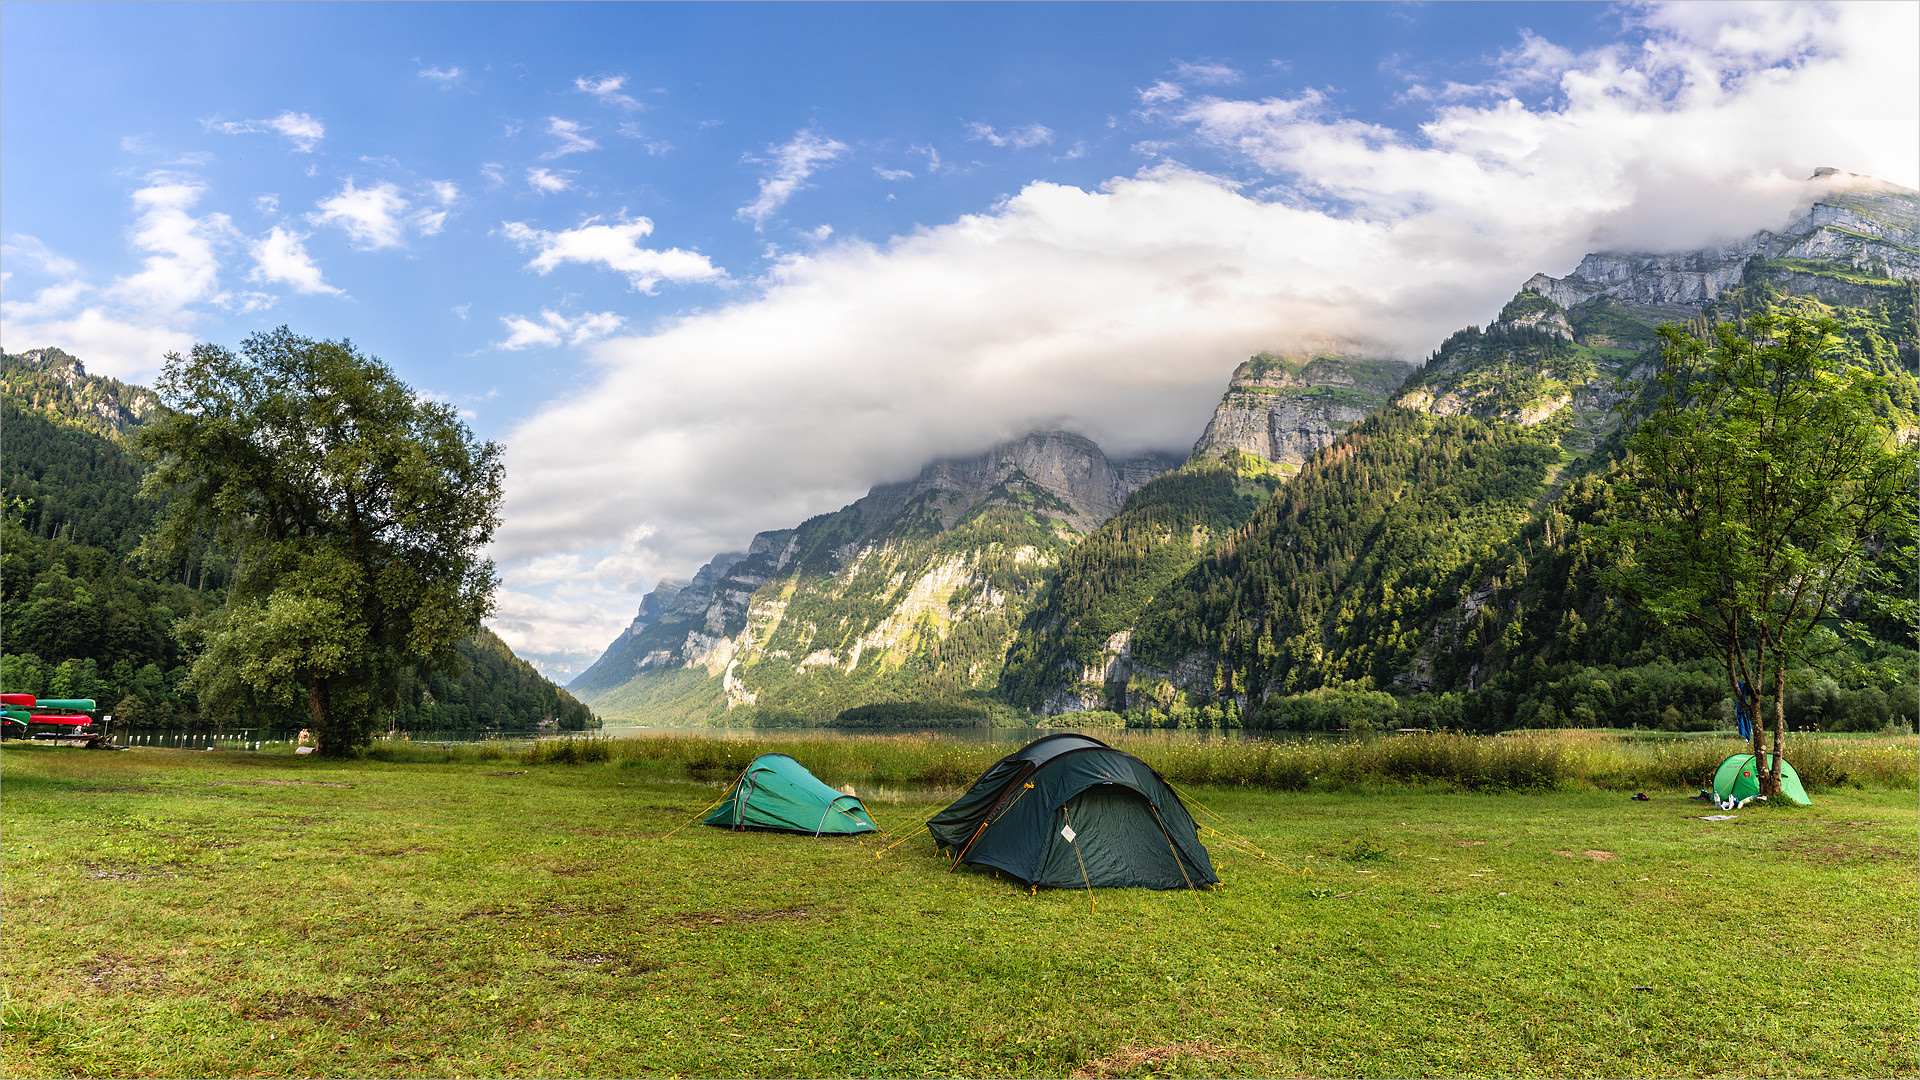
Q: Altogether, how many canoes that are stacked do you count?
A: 4